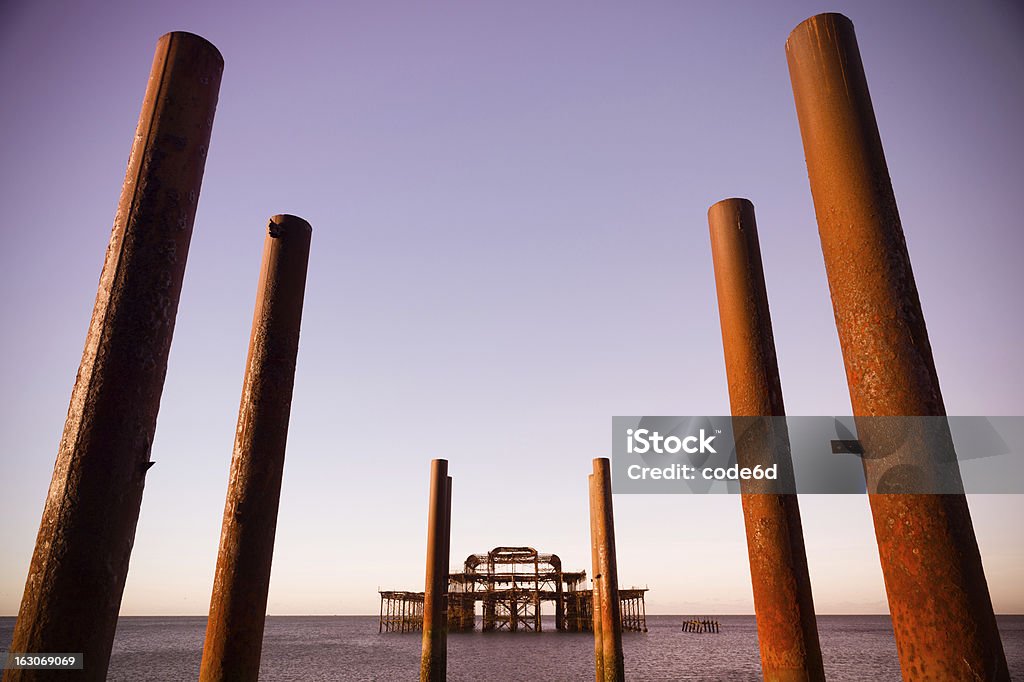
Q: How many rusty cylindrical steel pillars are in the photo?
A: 8